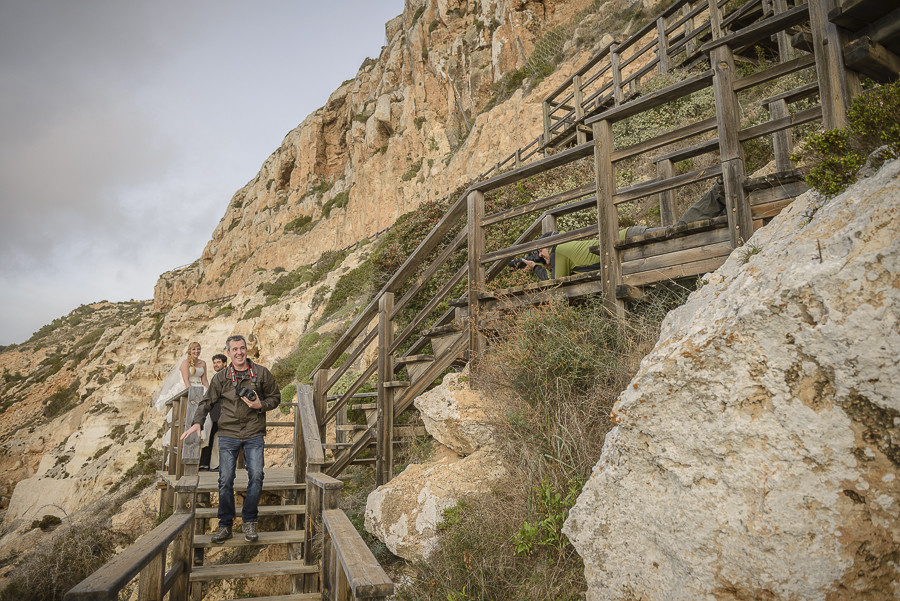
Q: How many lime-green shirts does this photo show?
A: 1